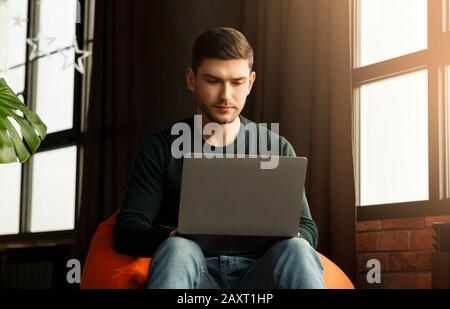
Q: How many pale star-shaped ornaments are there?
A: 3